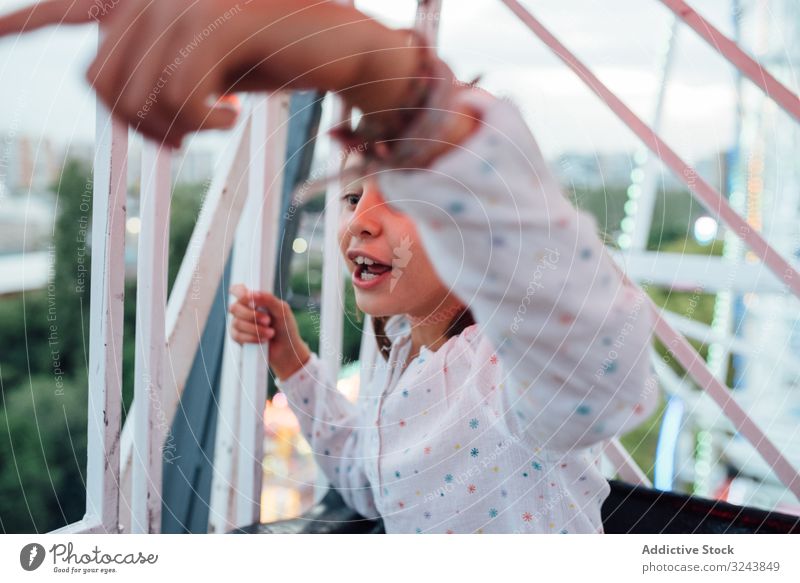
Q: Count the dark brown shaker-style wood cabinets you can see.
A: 0